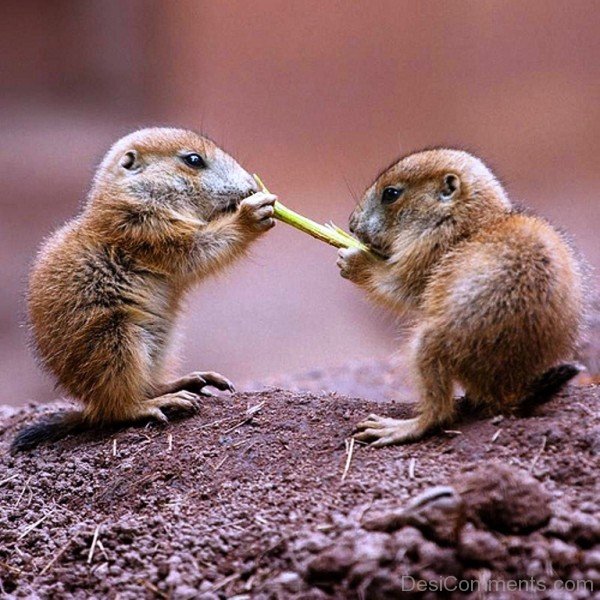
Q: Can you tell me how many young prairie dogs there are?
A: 2